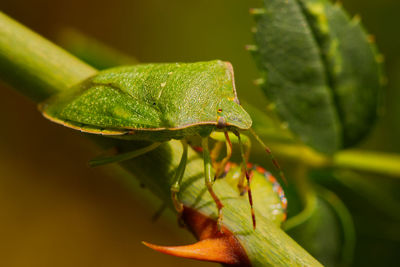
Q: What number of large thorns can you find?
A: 1